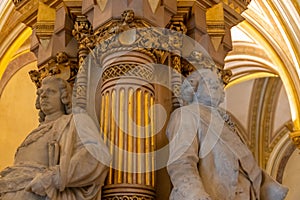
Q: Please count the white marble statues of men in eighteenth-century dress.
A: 2